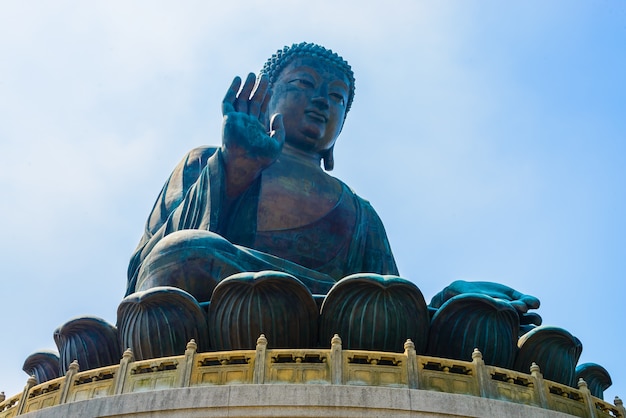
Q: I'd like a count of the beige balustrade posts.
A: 12